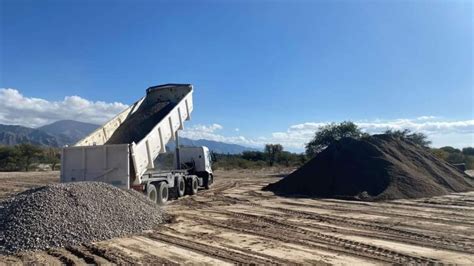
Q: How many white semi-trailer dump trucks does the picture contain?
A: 1